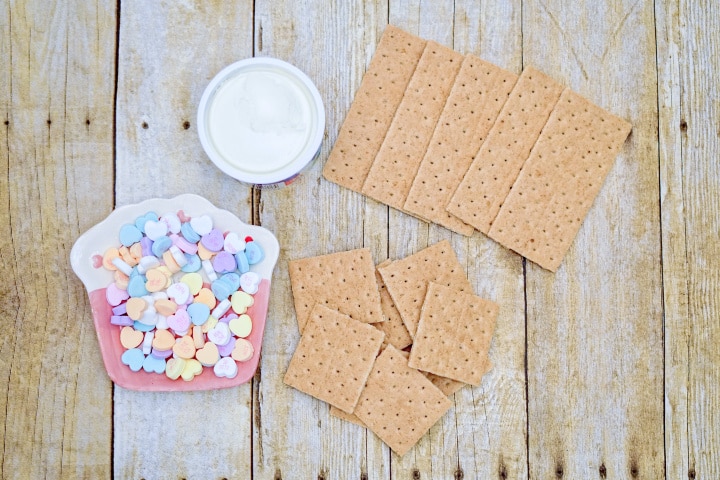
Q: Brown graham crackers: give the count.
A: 13